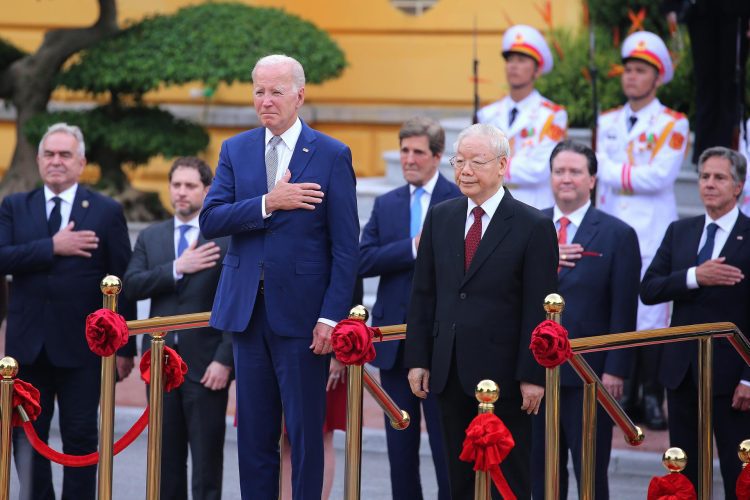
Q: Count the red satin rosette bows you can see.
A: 8